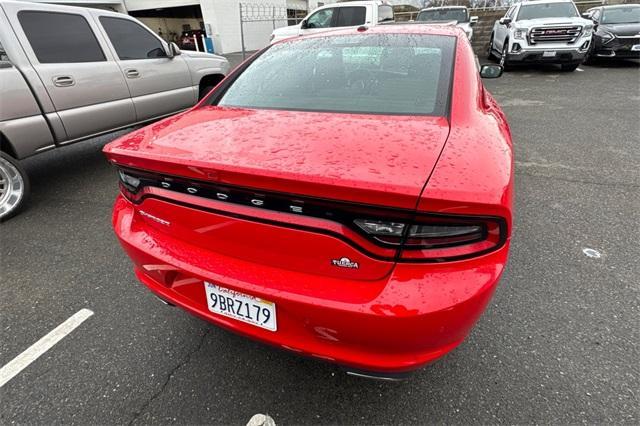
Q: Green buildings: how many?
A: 0